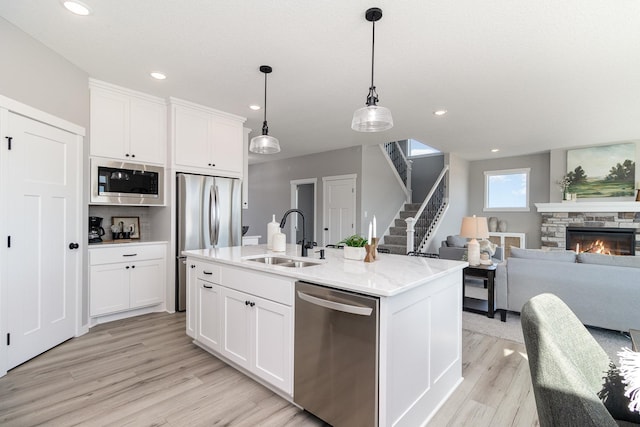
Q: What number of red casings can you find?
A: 0